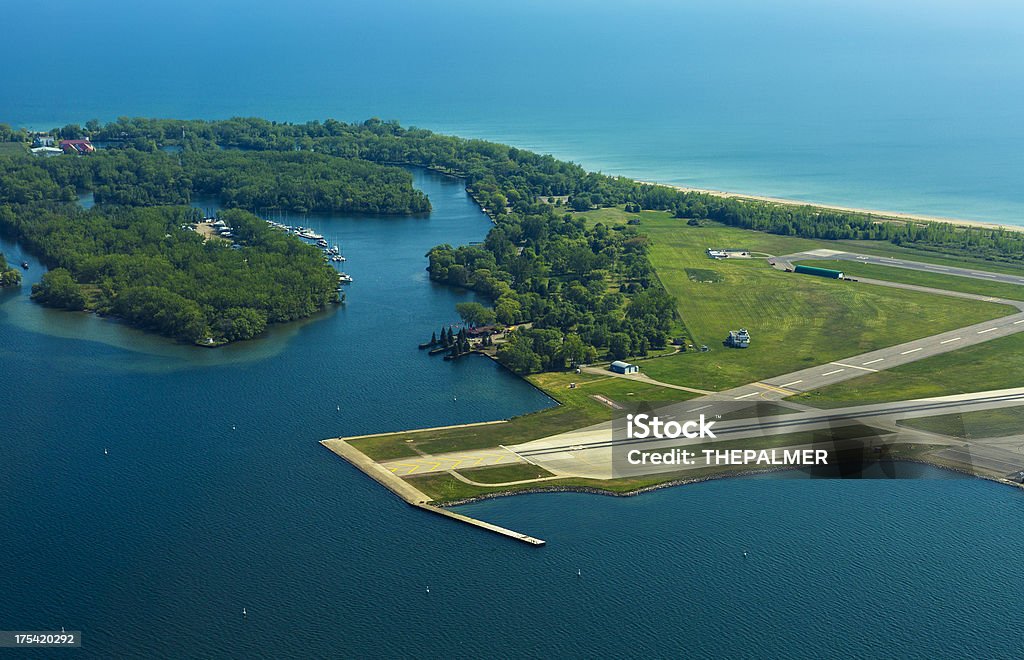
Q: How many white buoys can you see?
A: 9